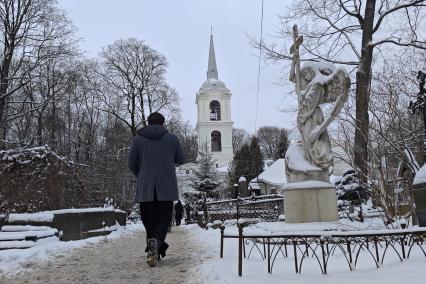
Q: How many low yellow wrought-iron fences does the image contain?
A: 0